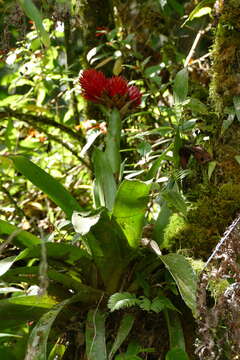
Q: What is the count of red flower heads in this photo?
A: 3